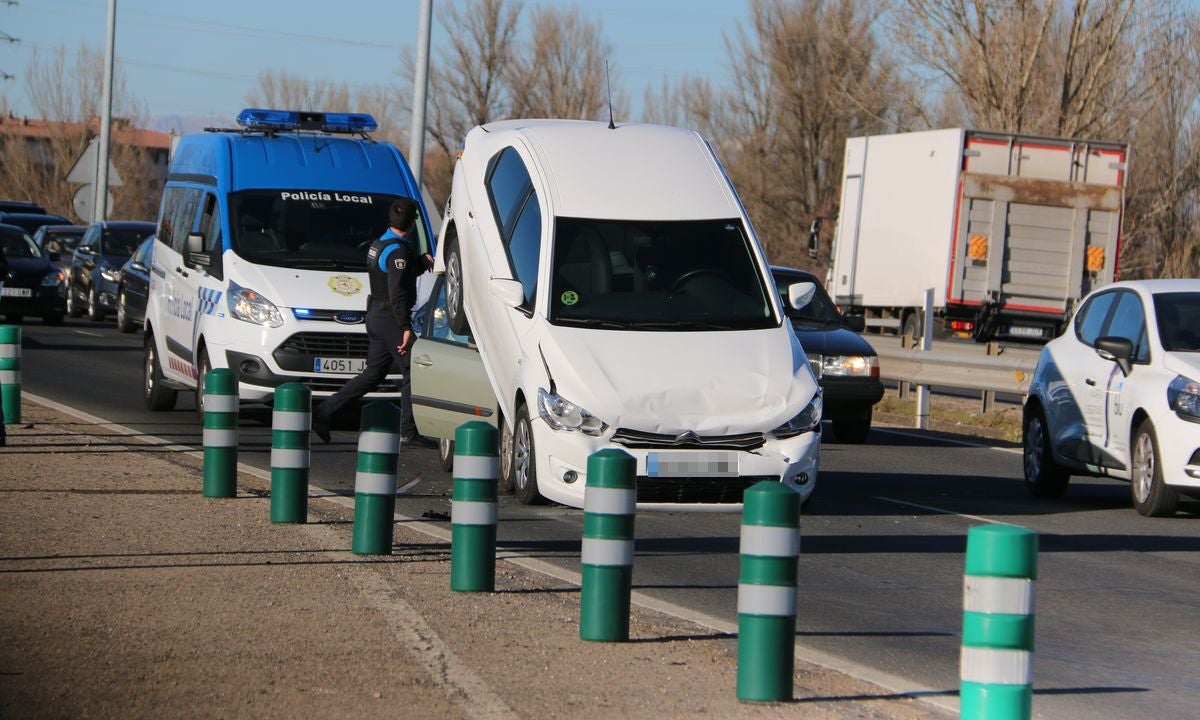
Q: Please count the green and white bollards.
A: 8